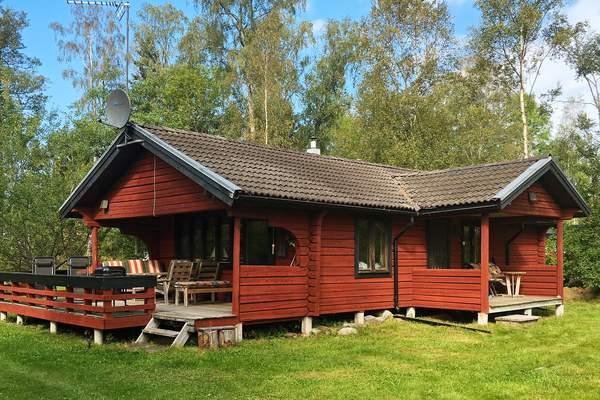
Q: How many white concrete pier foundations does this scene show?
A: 11